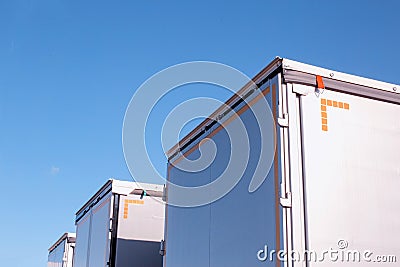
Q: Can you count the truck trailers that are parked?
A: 3